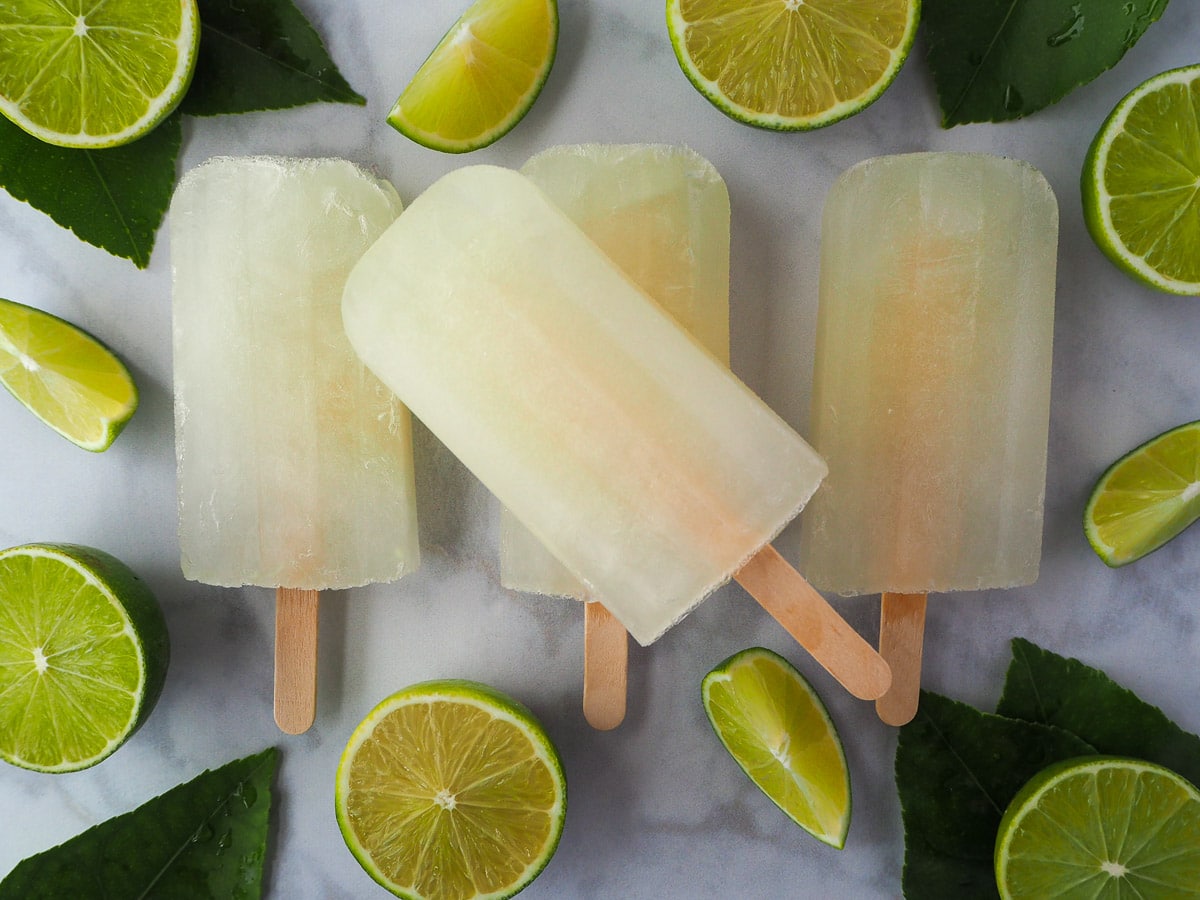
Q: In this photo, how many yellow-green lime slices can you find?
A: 10